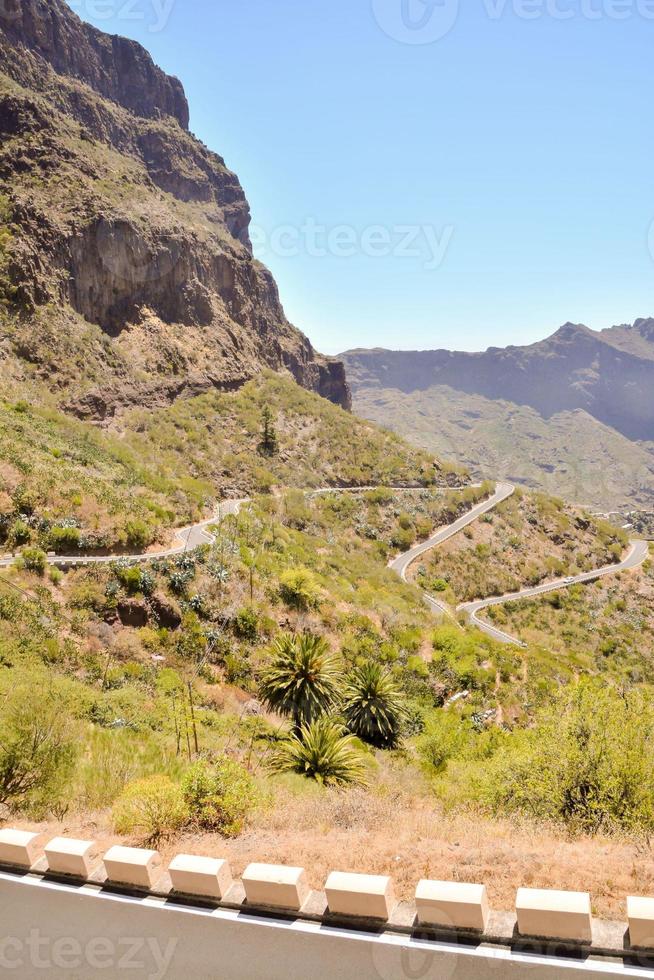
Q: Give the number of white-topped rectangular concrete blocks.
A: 9